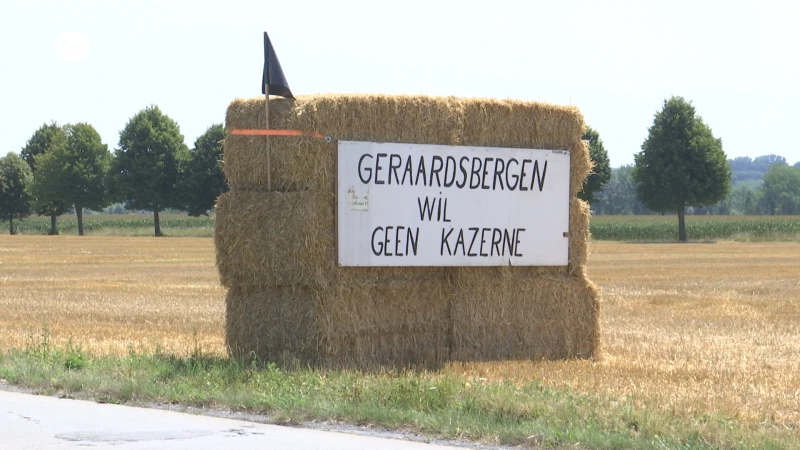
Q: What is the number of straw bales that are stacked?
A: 6